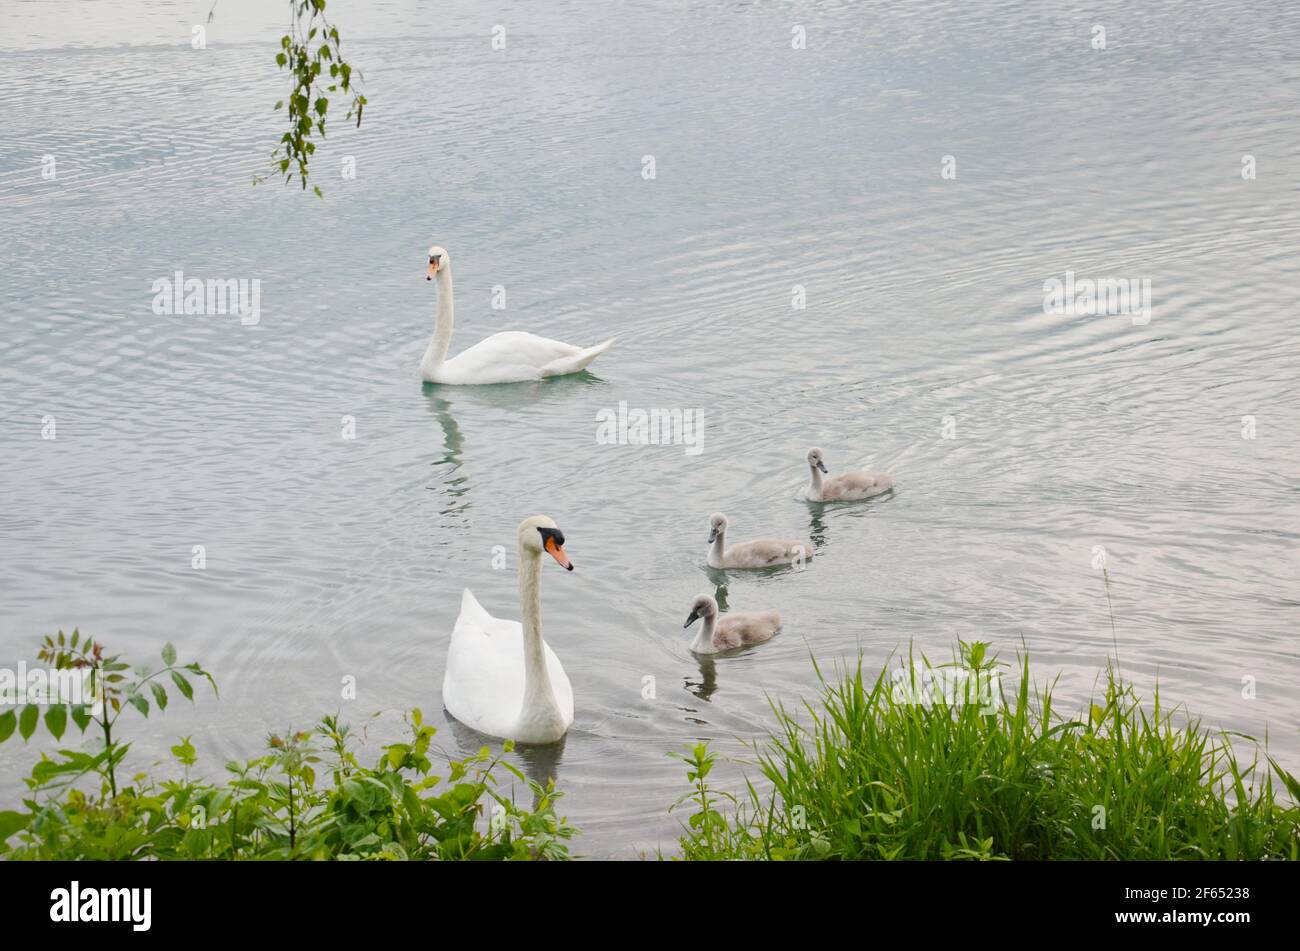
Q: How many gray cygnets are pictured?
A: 3